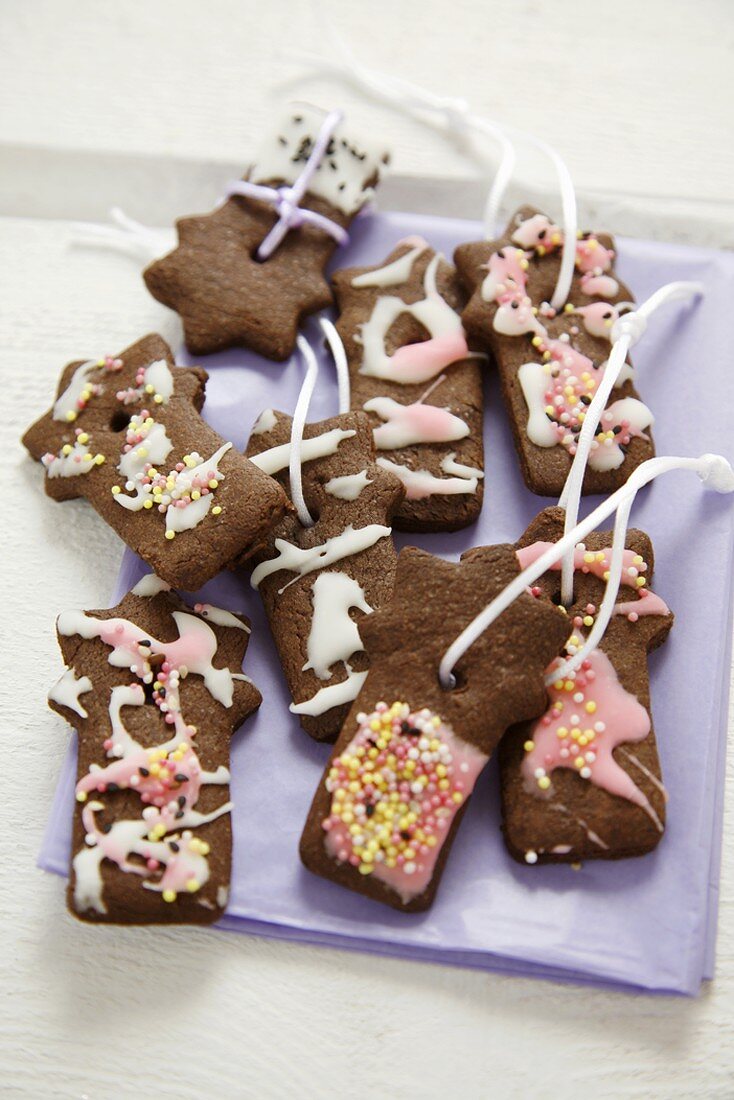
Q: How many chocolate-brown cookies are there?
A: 8